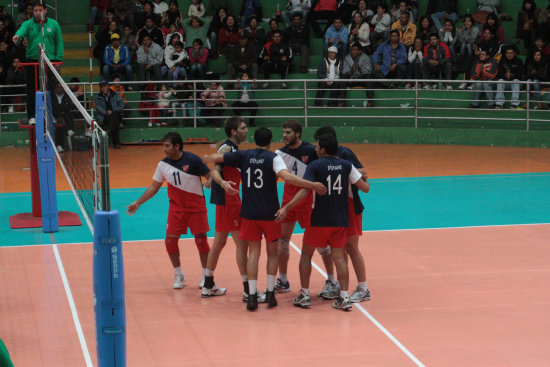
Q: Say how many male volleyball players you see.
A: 6